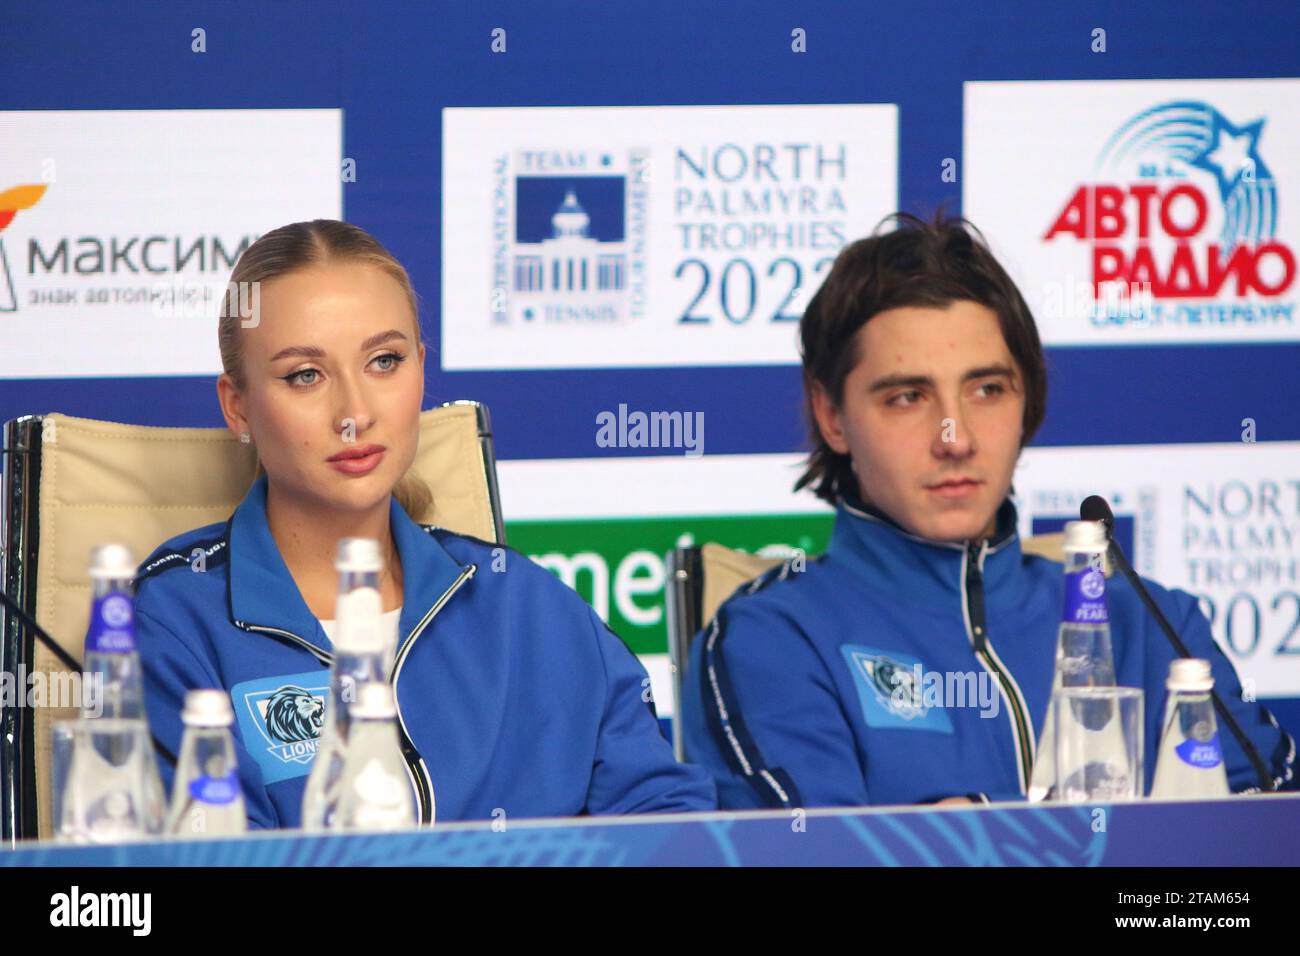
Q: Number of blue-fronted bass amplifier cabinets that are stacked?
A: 0